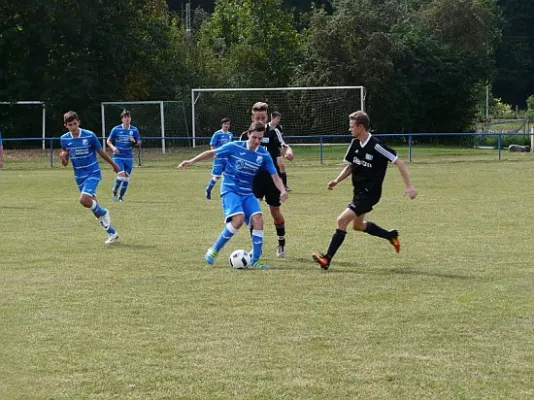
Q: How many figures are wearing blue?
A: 4